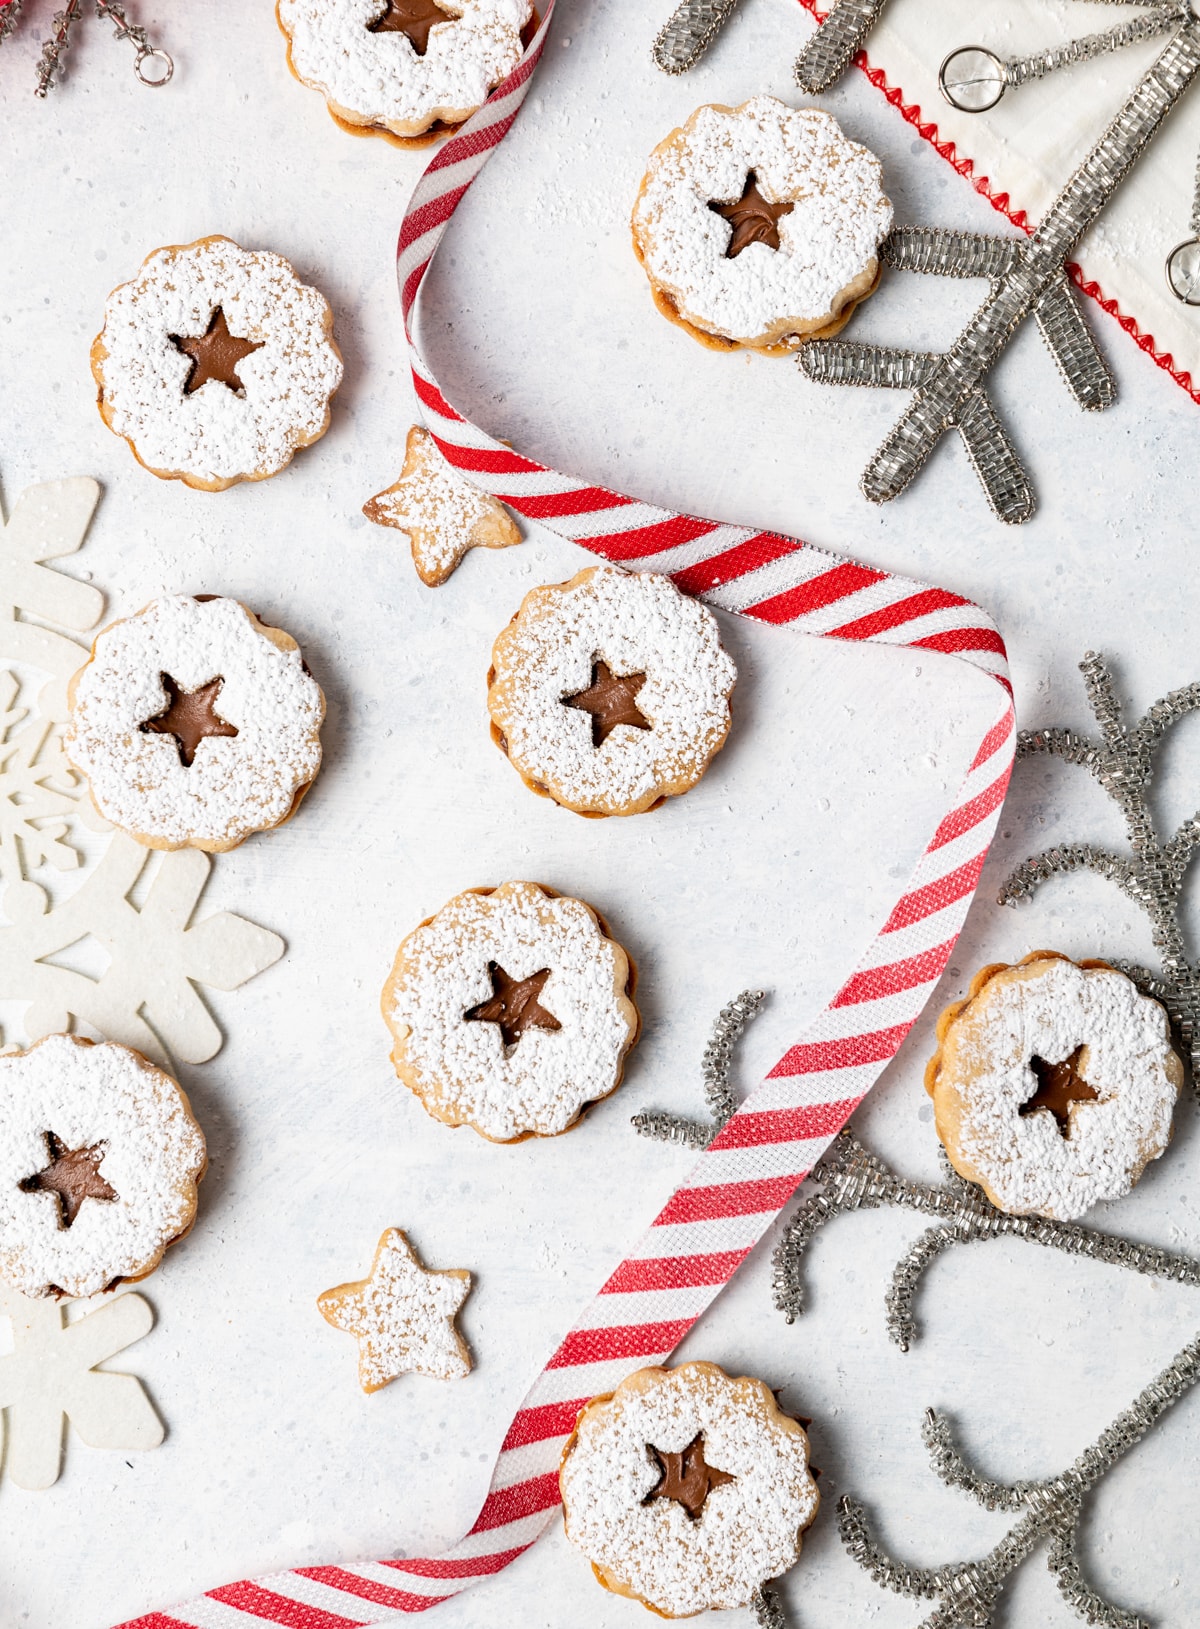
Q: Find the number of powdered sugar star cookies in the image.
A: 2